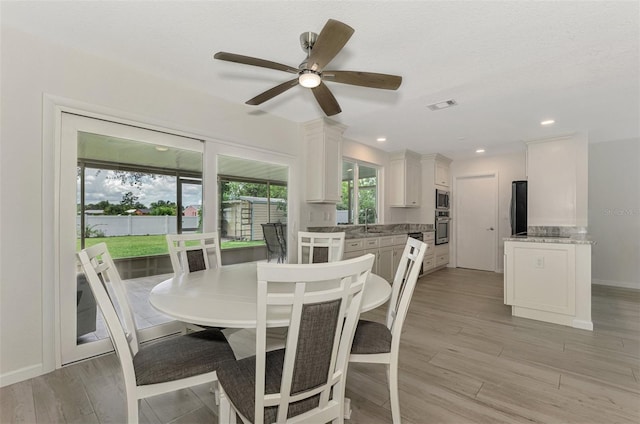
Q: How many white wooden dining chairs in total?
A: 5